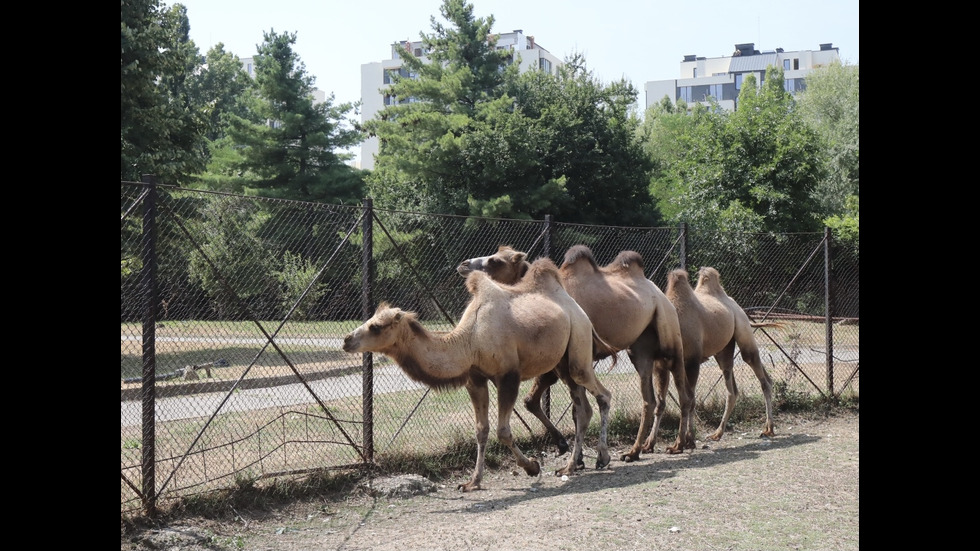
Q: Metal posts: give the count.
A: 5